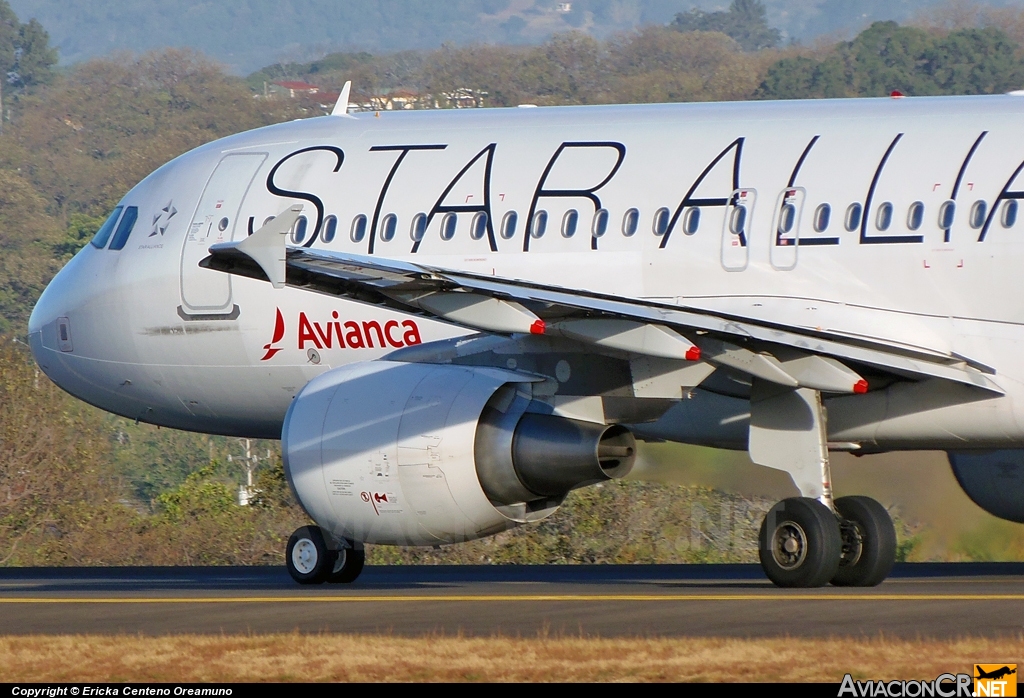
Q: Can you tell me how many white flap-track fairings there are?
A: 3